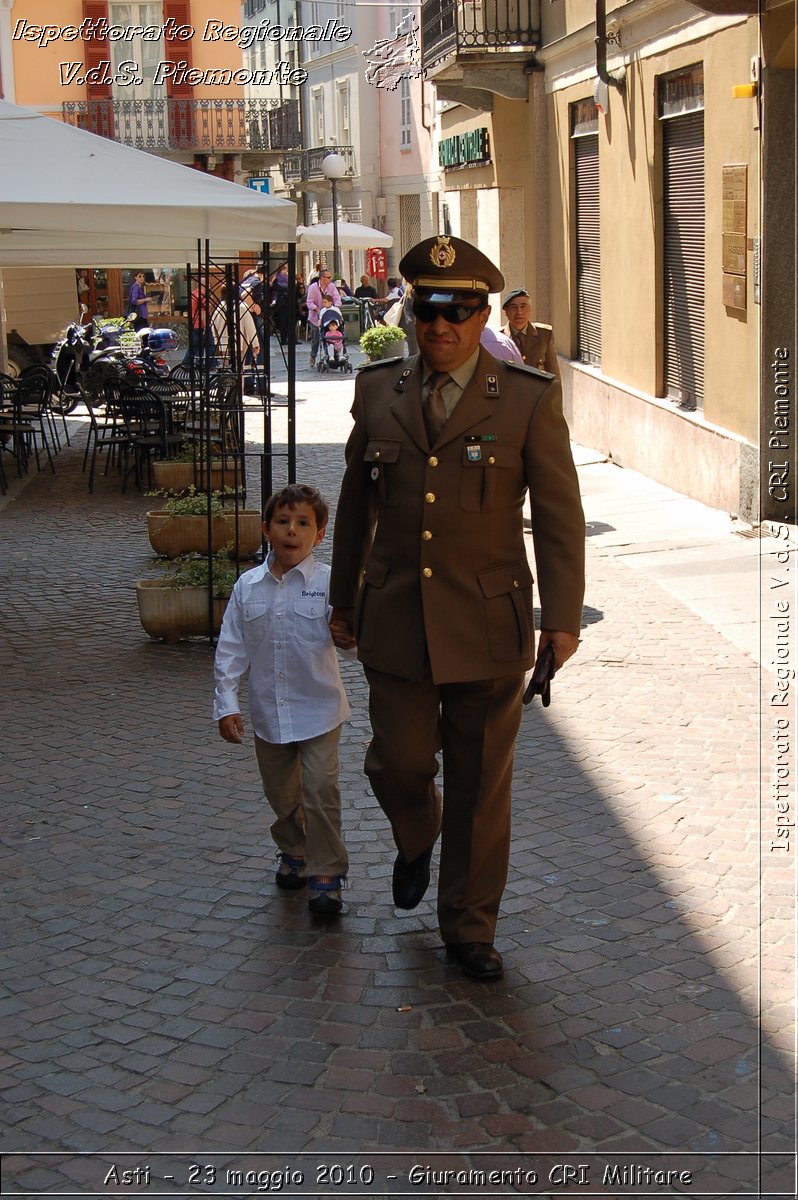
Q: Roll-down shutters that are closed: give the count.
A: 2